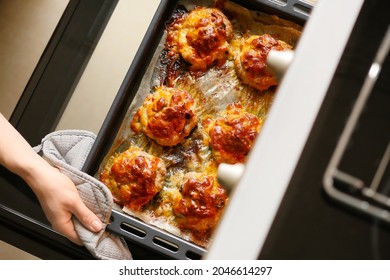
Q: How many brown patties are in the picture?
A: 6